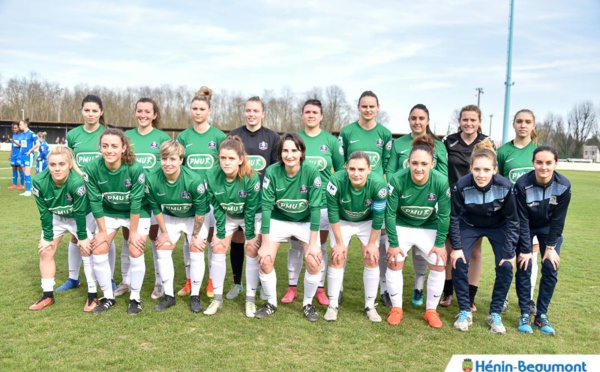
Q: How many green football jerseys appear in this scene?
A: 14